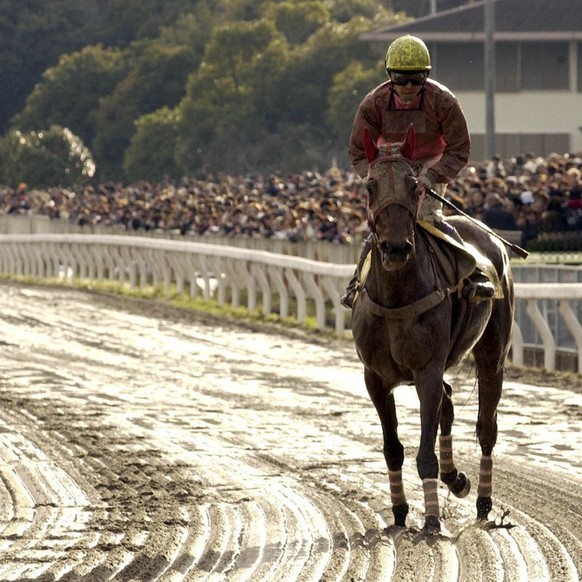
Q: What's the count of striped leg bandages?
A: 4